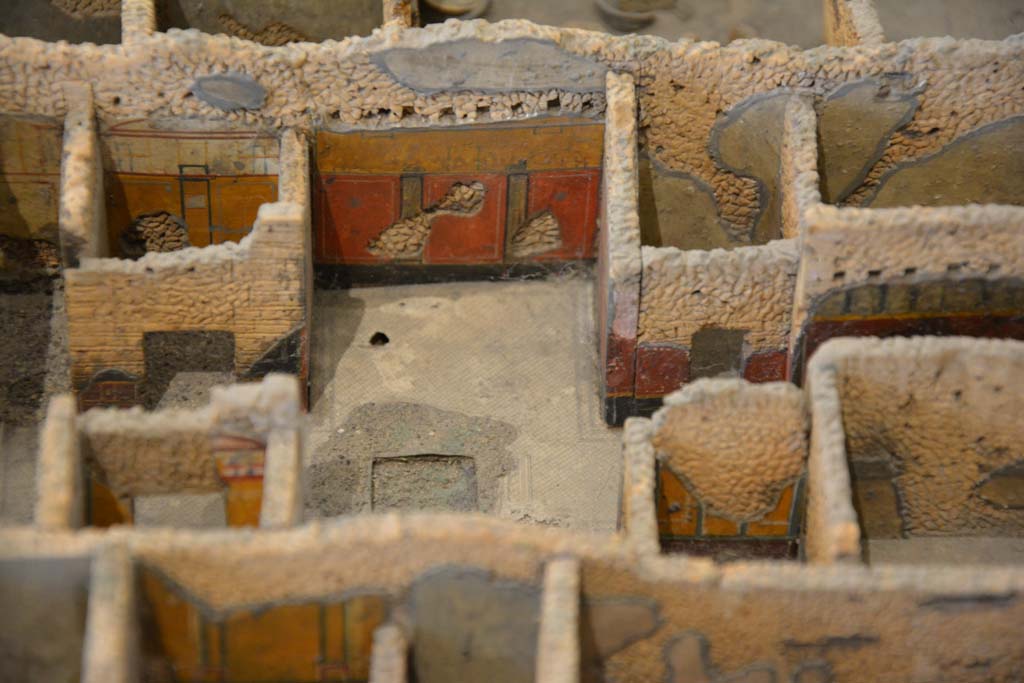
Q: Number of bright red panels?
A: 3